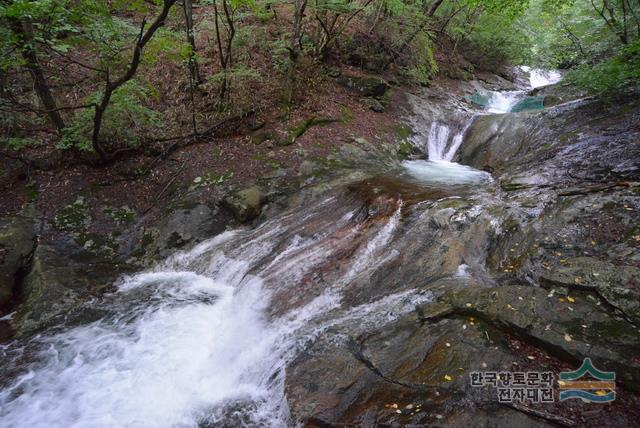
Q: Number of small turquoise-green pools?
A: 2